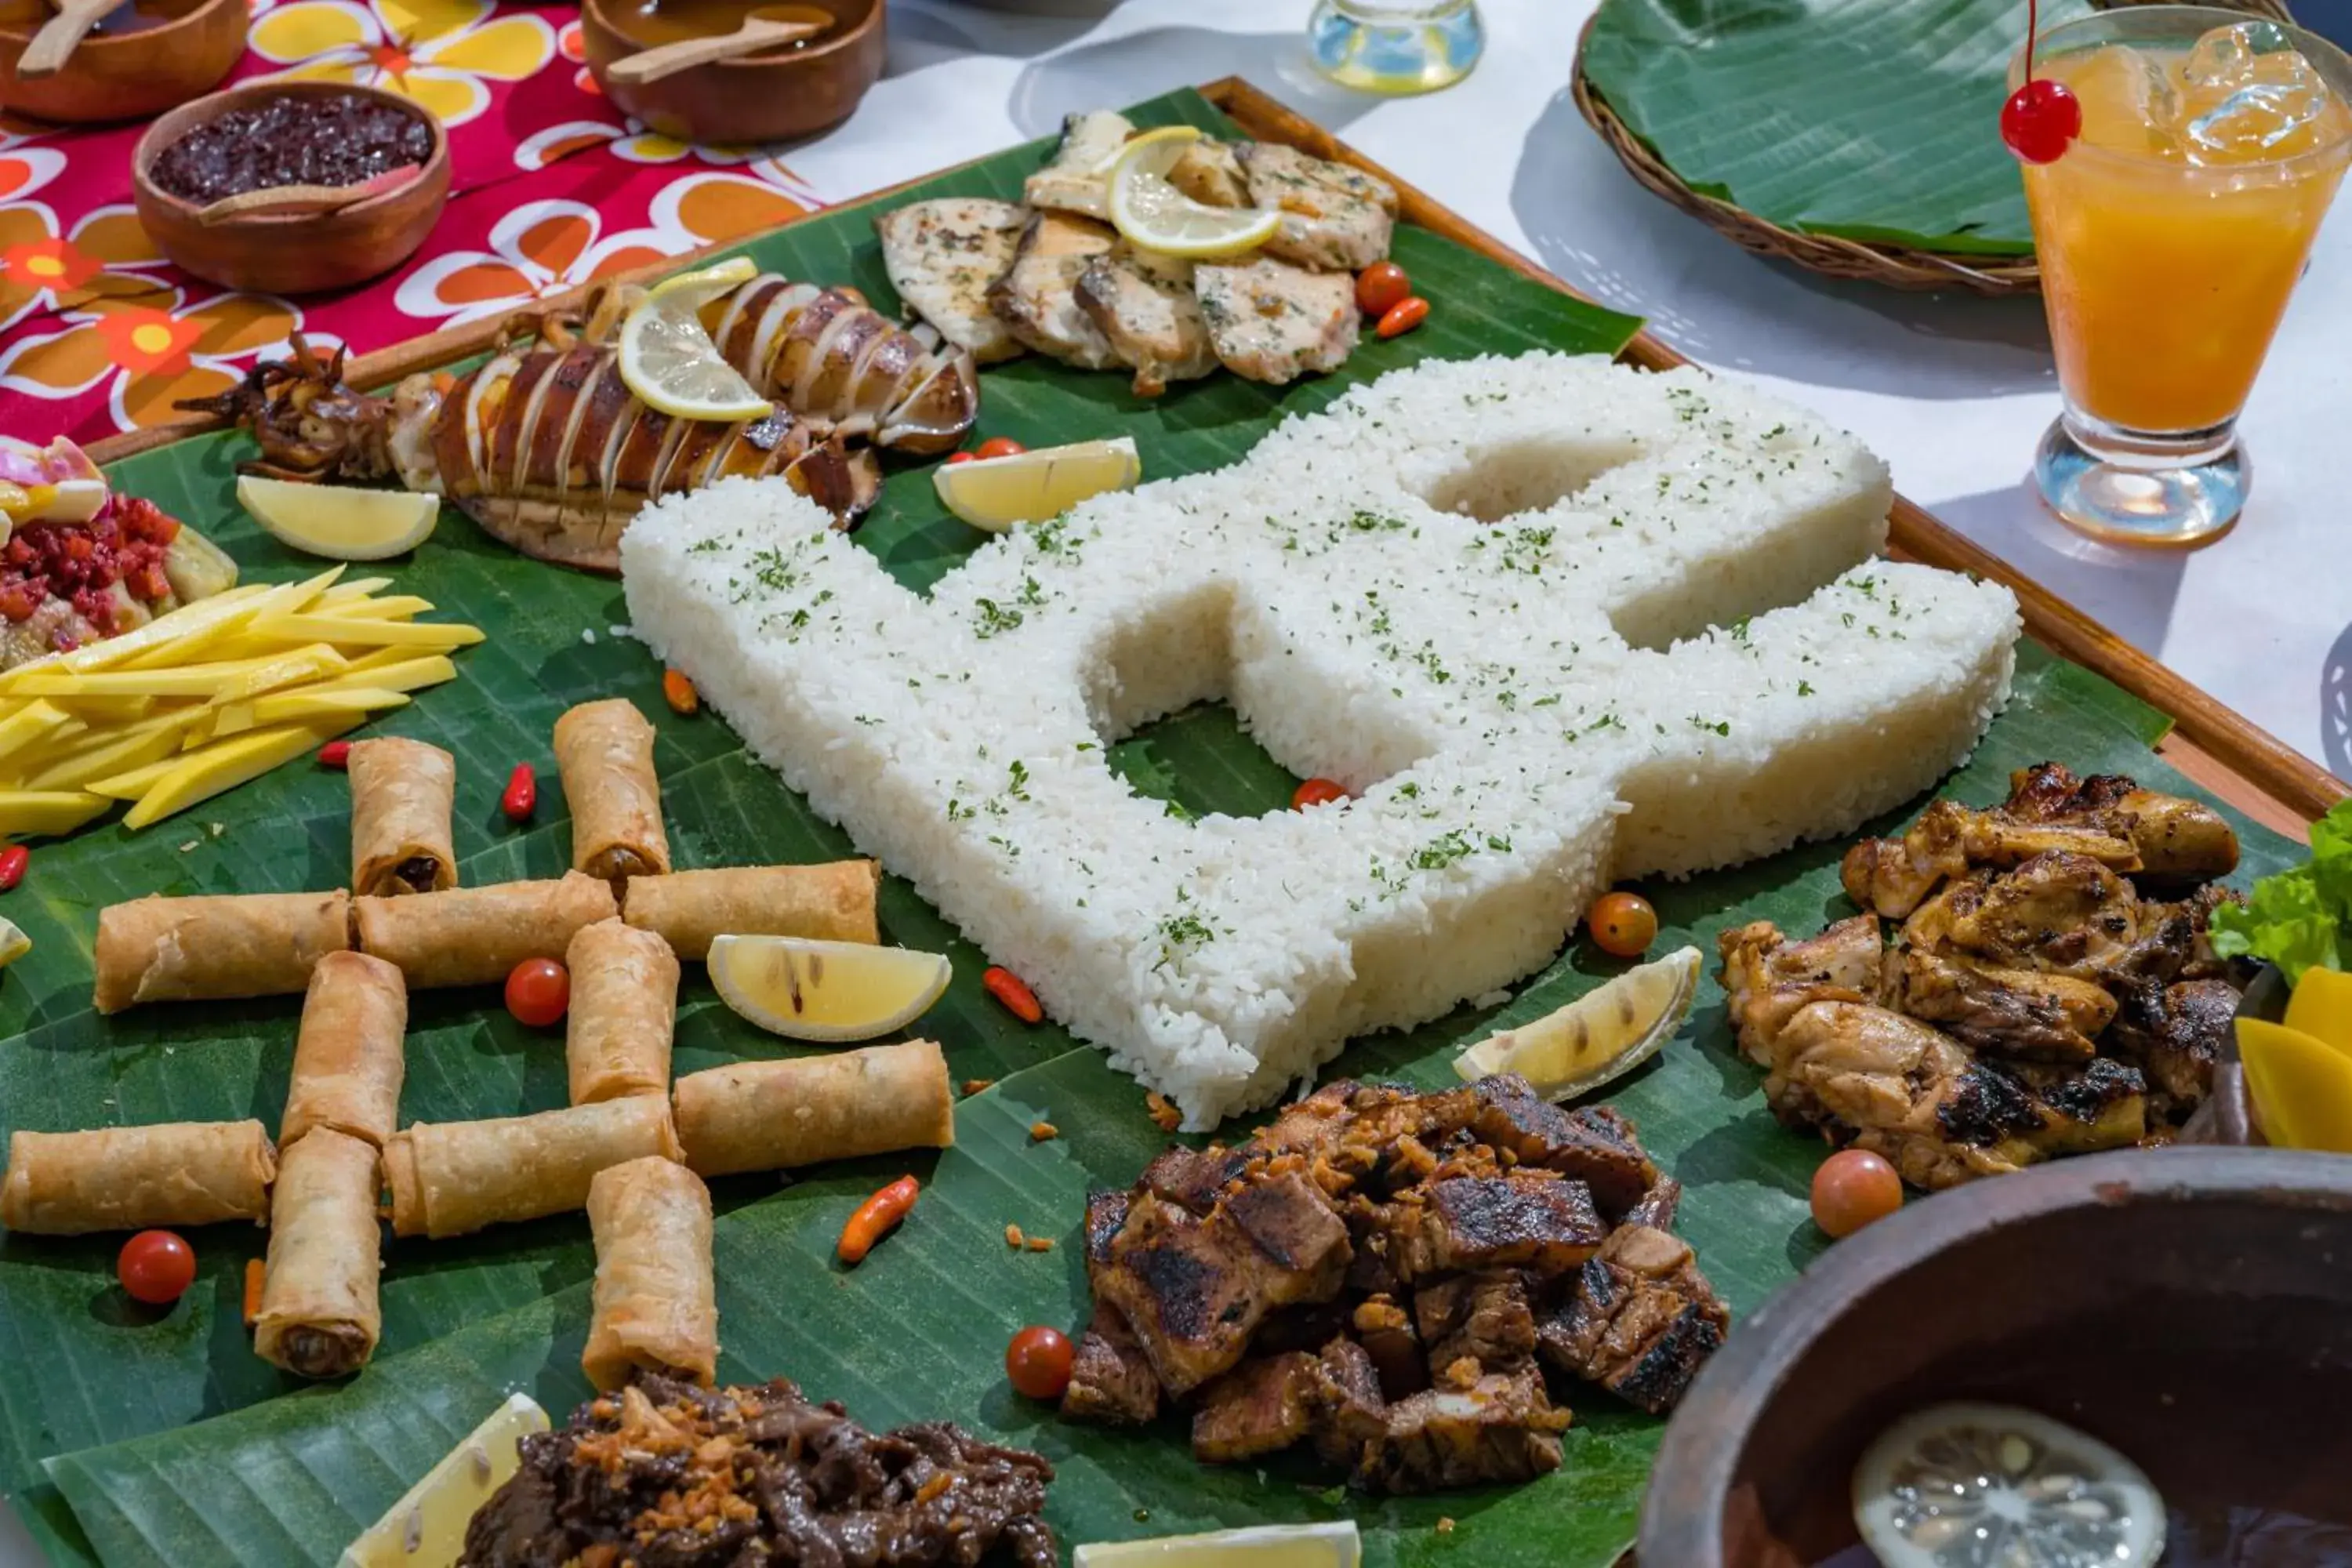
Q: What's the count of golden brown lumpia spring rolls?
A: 12